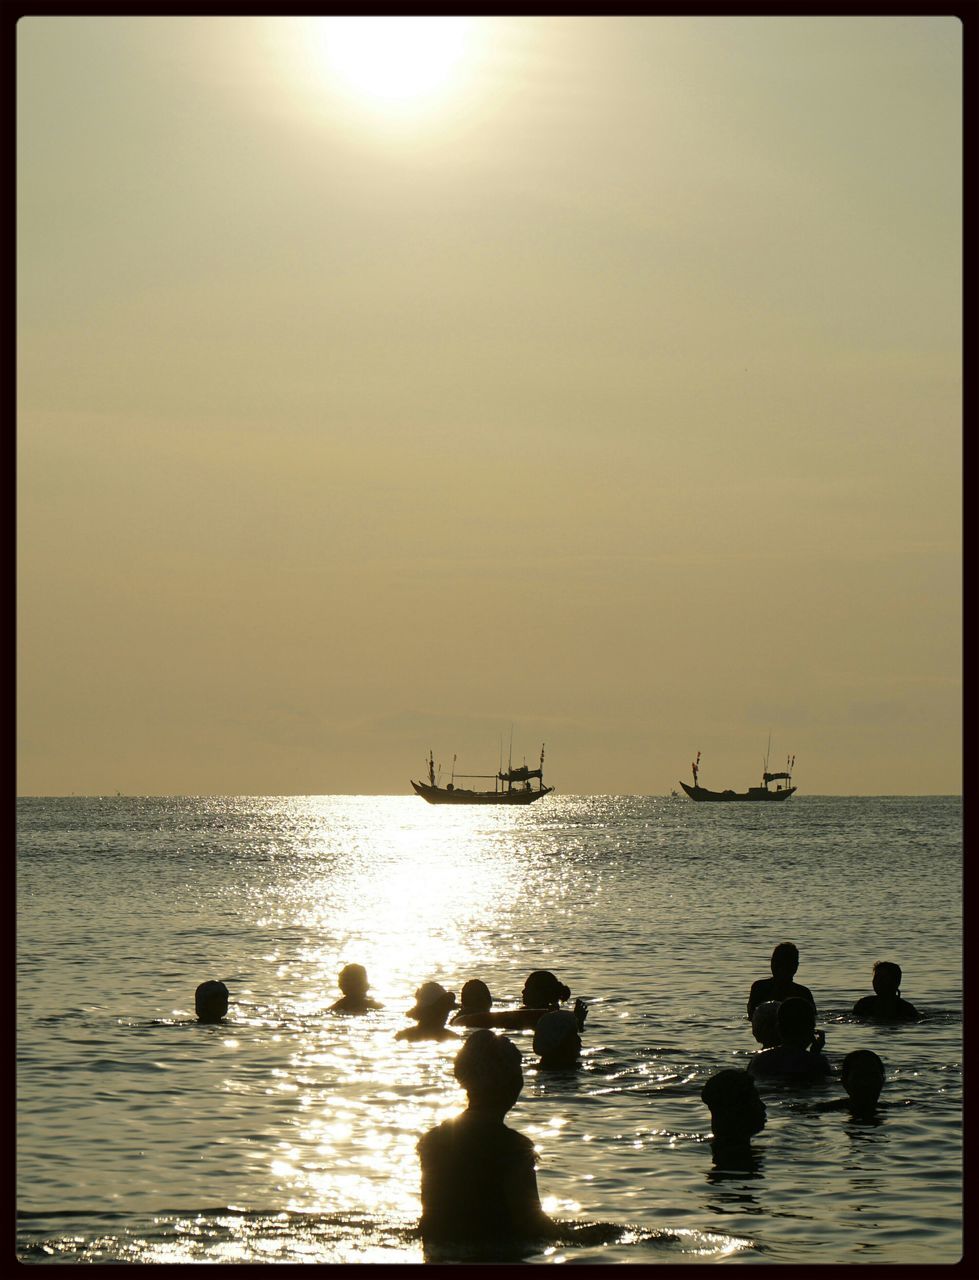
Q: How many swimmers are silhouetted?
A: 13